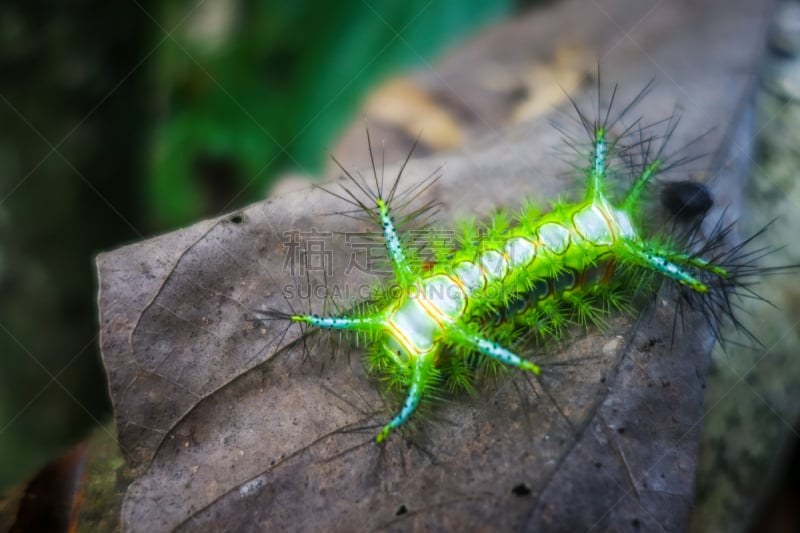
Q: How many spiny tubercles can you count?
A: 8